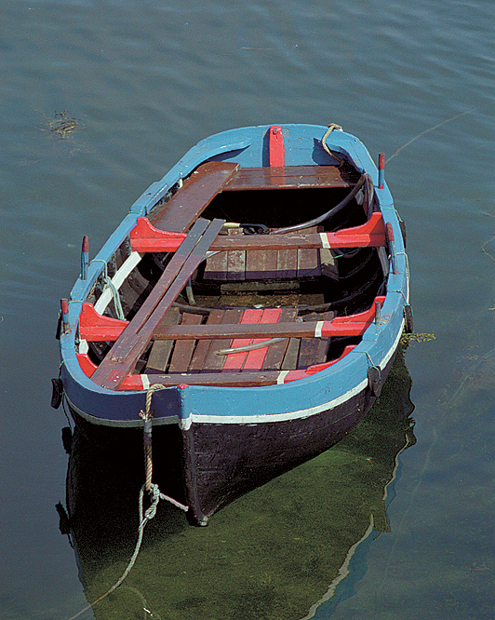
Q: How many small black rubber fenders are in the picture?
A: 5